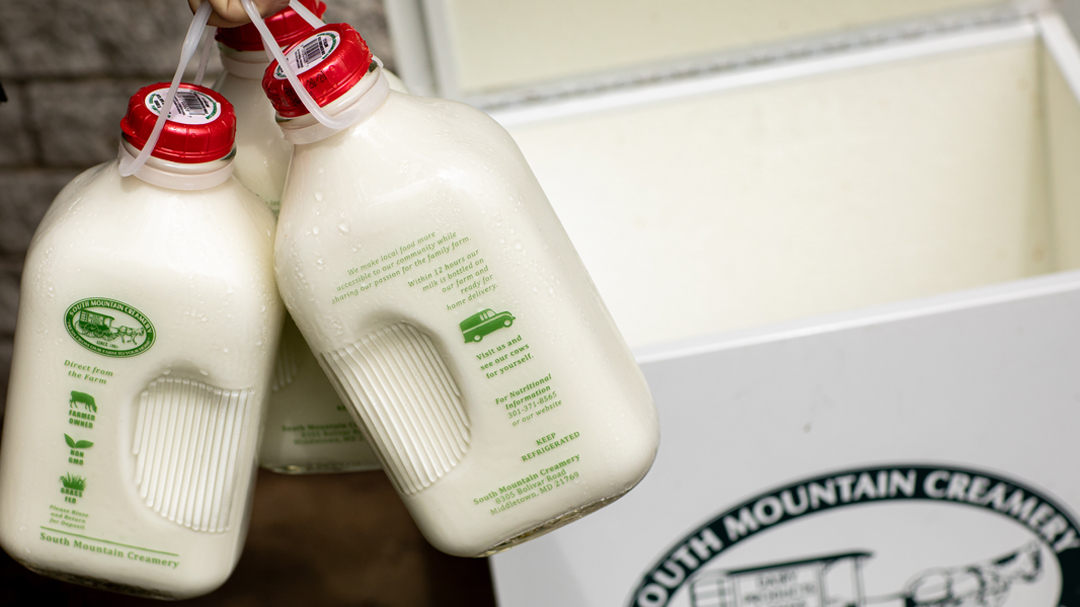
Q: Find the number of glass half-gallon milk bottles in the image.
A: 3